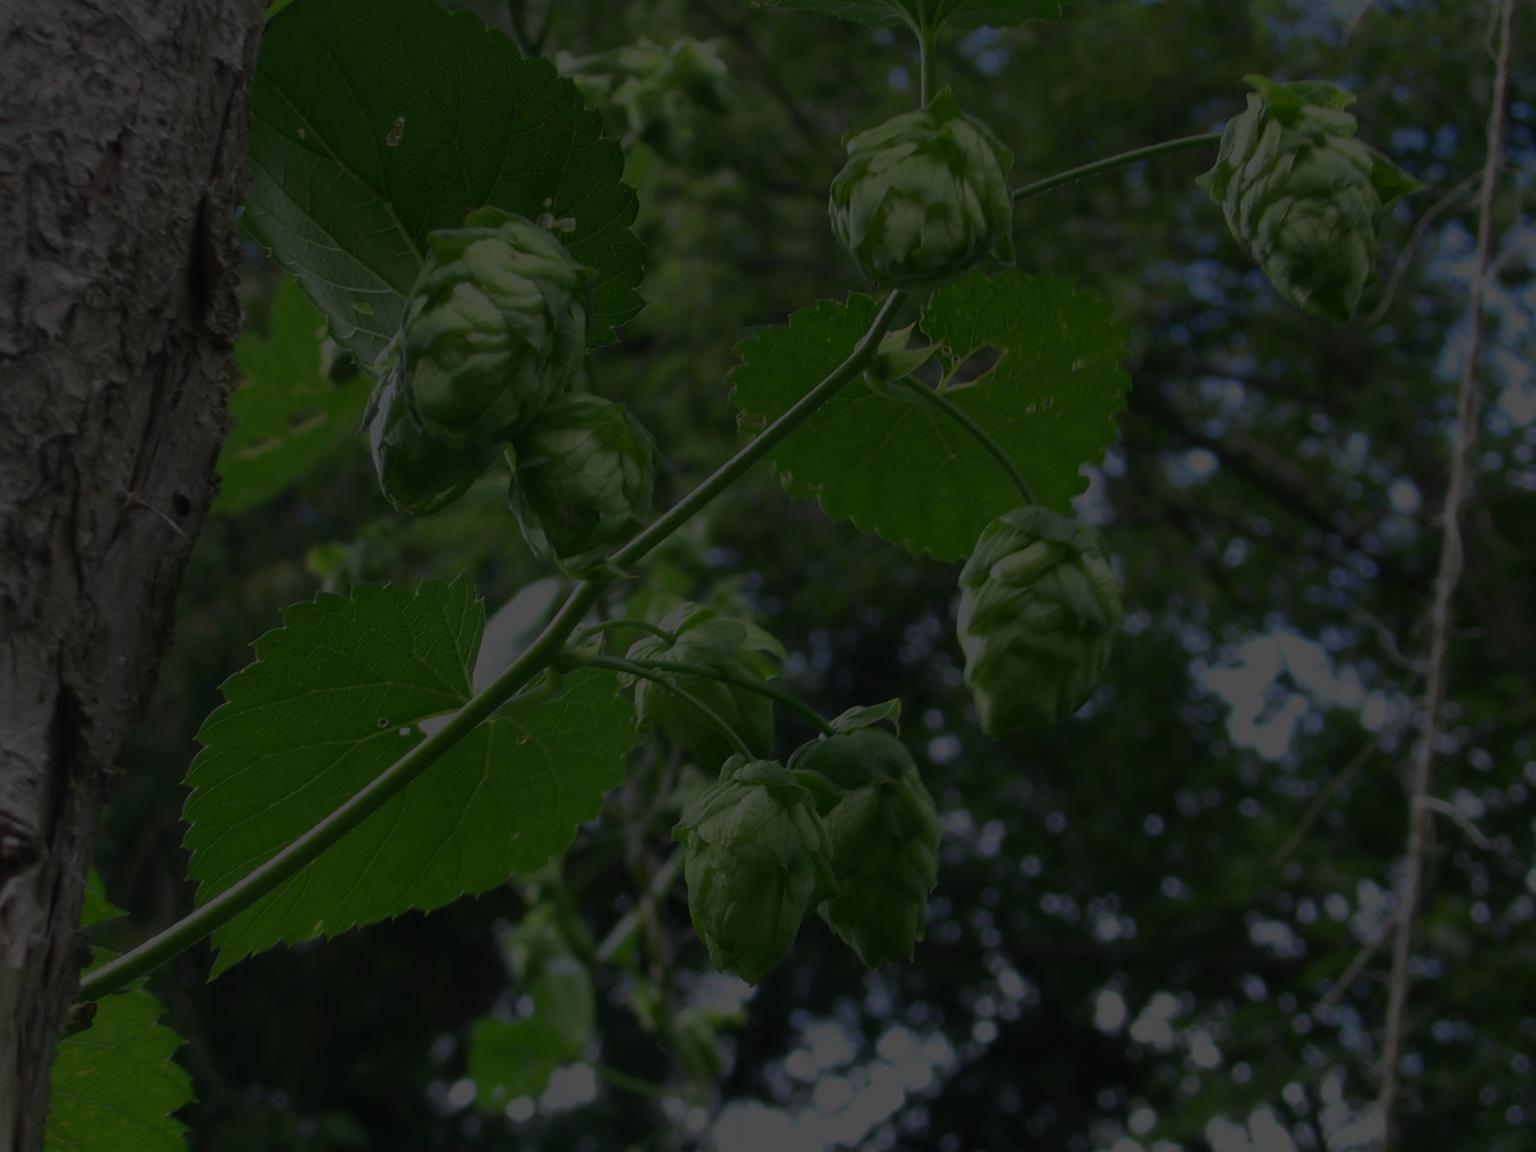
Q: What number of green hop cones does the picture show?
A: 9